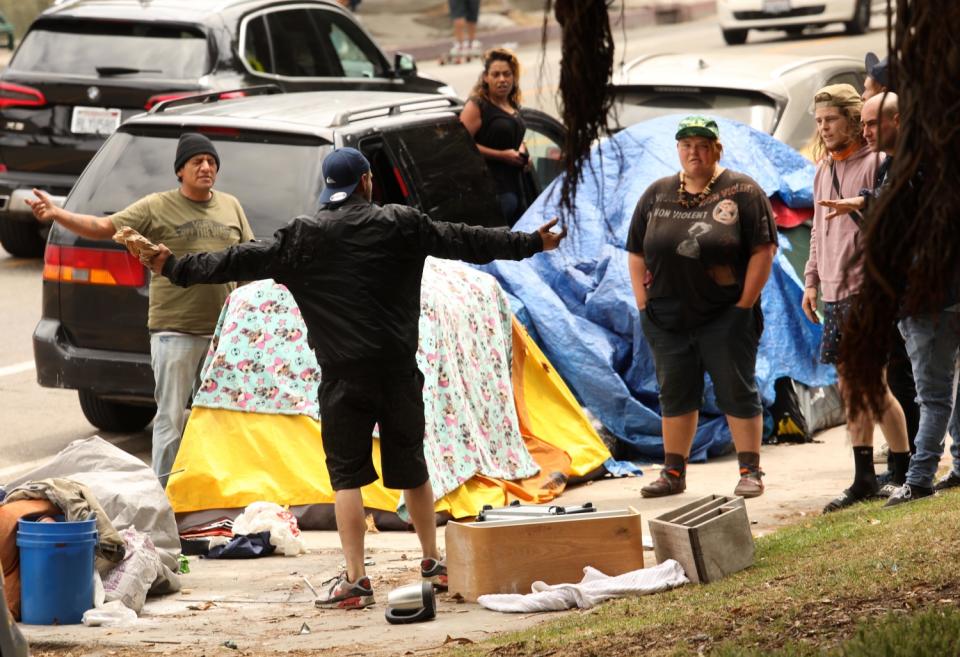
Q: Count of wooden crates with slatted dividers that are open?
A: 1